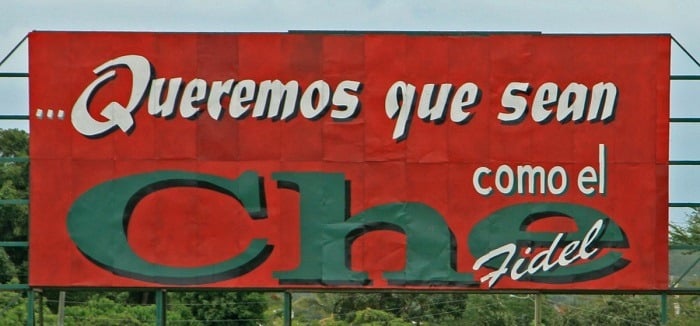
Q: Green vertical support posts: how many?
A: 4